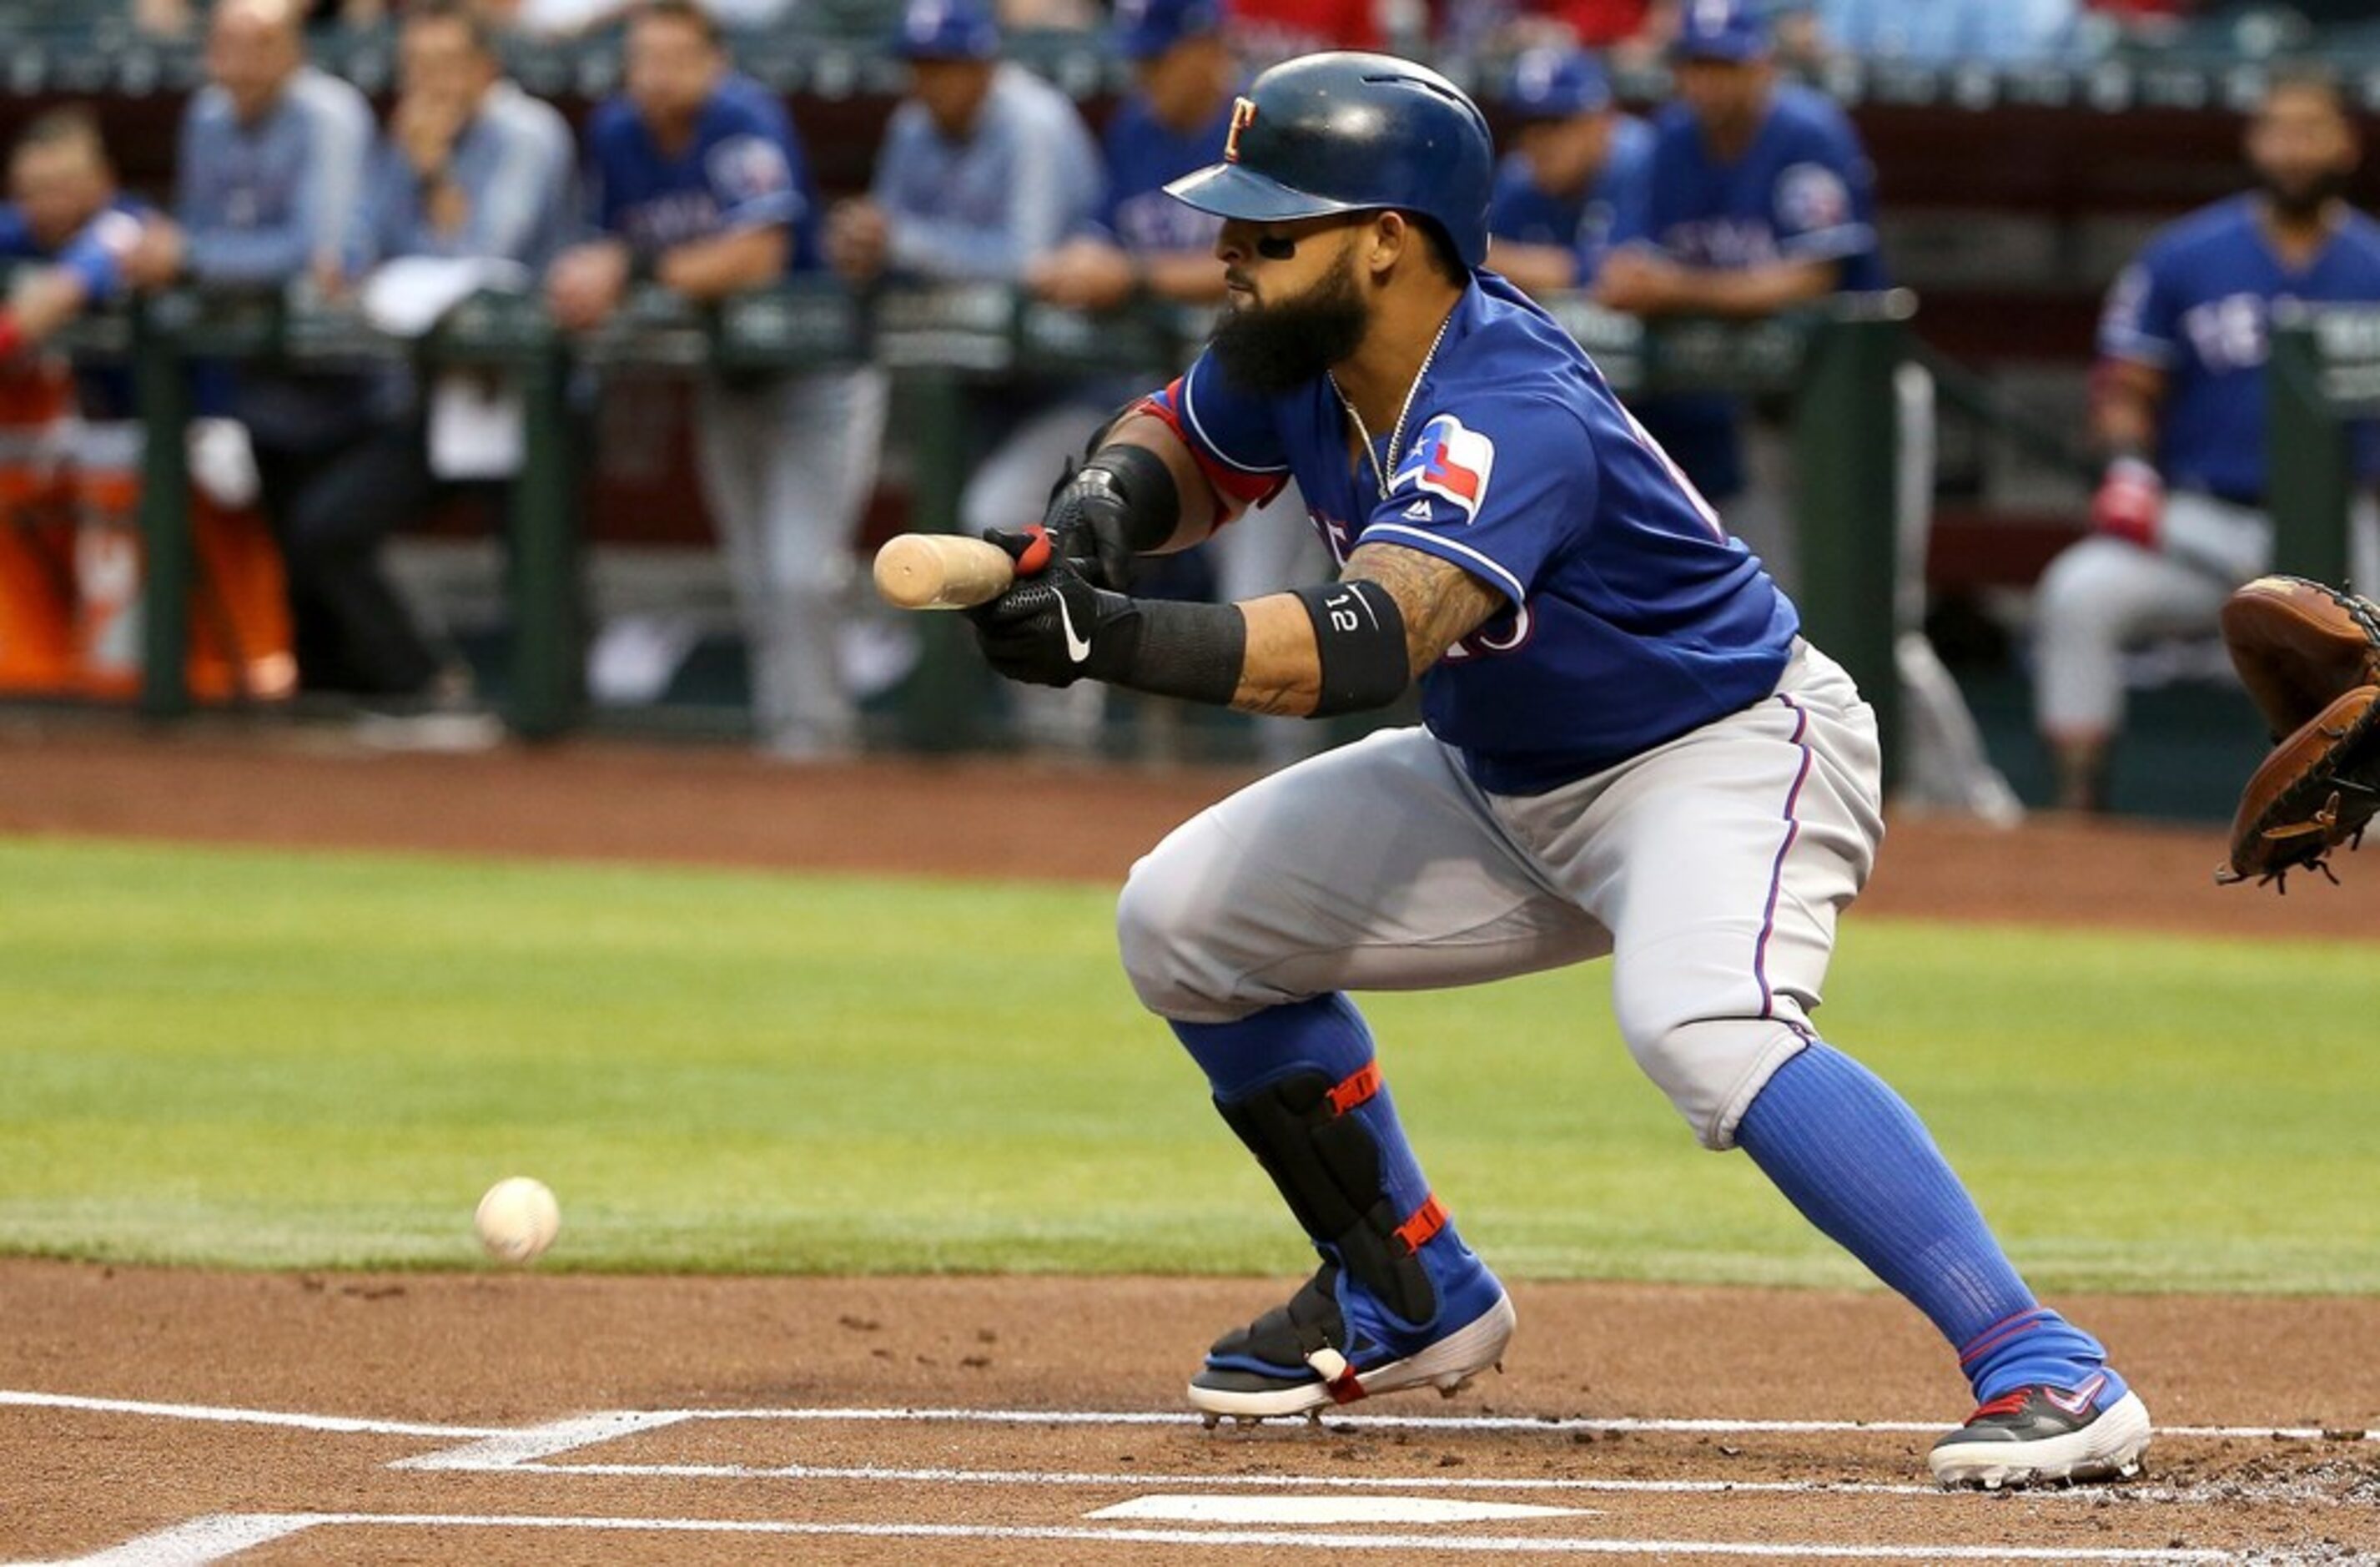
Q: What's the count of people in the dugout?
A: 9